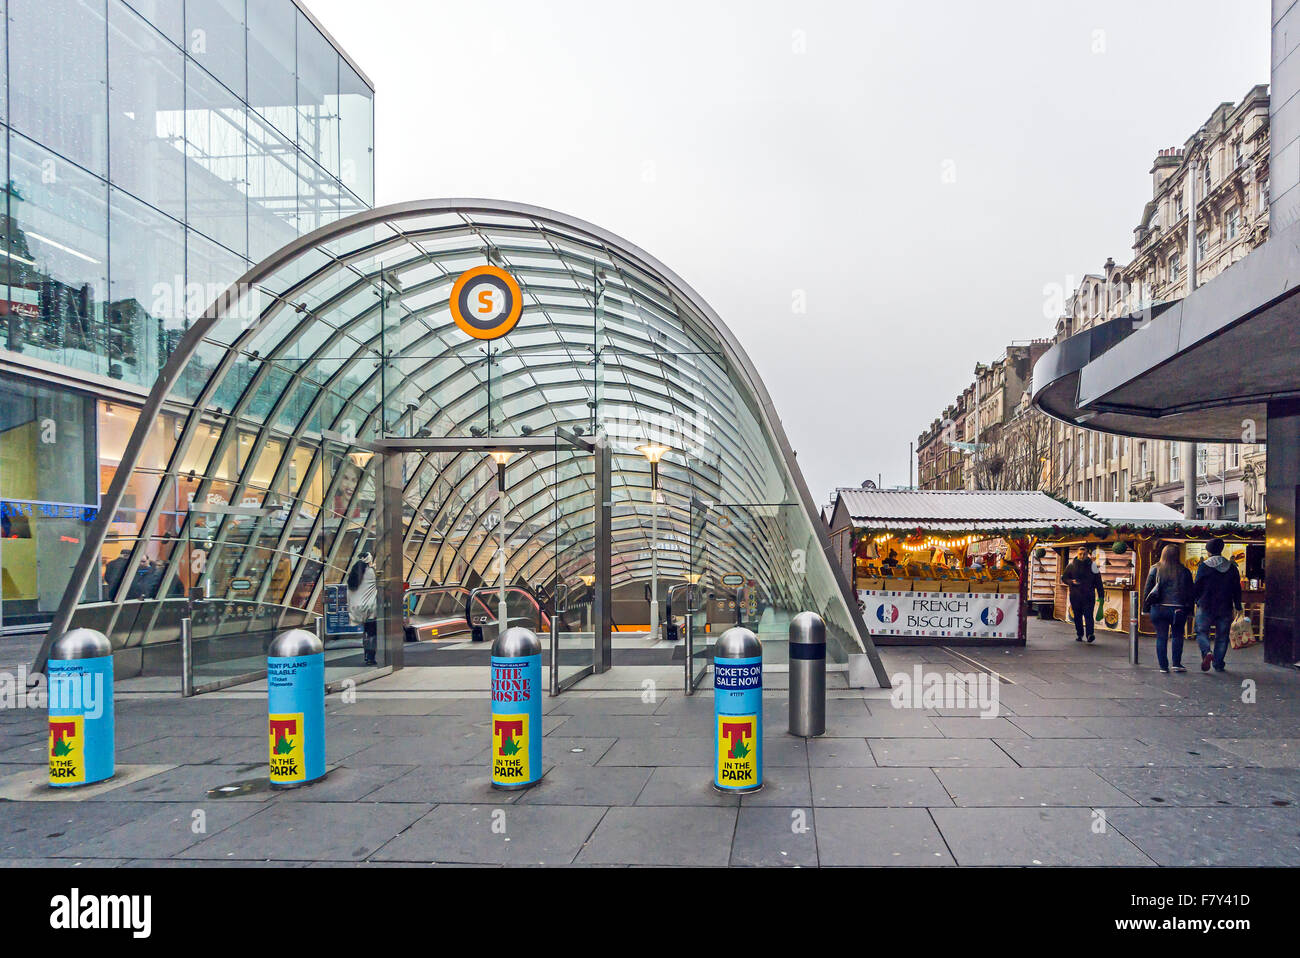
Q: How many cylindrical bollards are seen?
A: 5